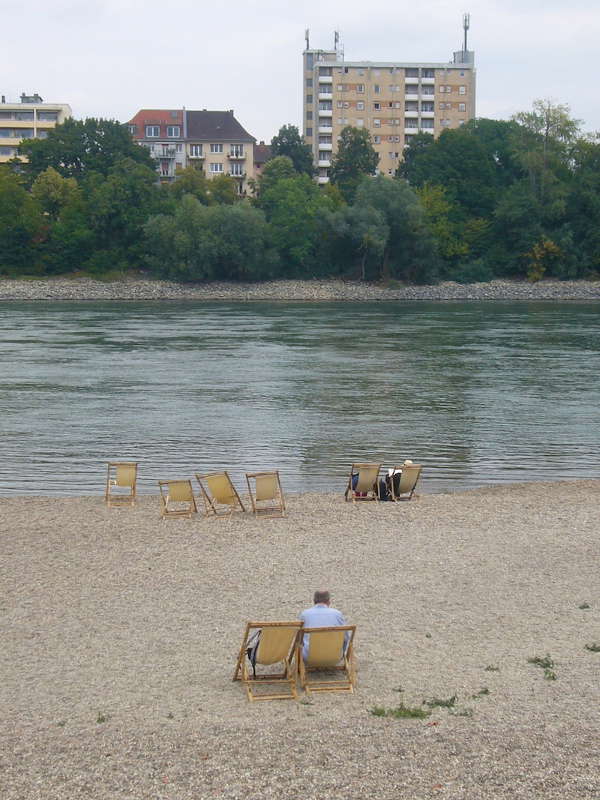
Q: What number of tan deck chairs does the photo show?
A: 8